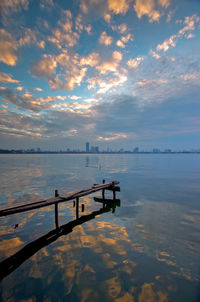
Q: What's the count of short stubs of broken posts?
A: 3